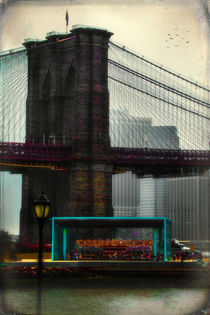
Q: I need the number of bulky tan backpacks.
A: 0